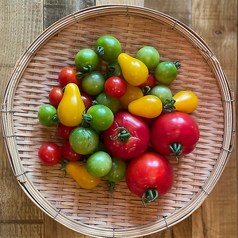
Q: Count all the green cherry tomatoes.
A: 13